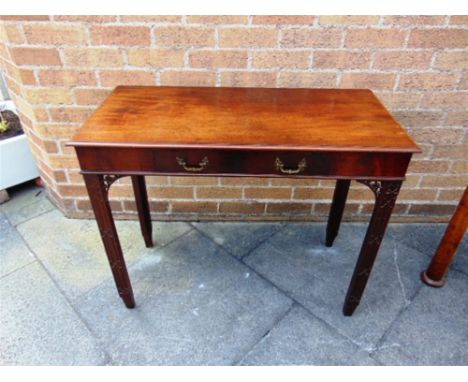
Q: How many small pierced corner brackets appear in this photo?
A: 2